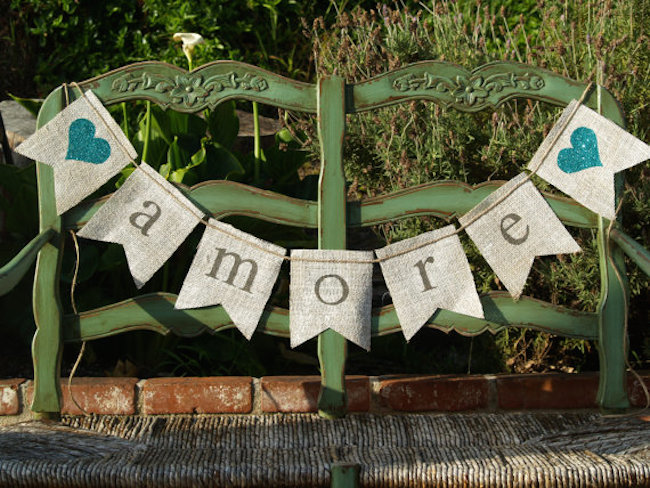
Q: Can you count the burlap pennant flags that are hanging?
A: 7